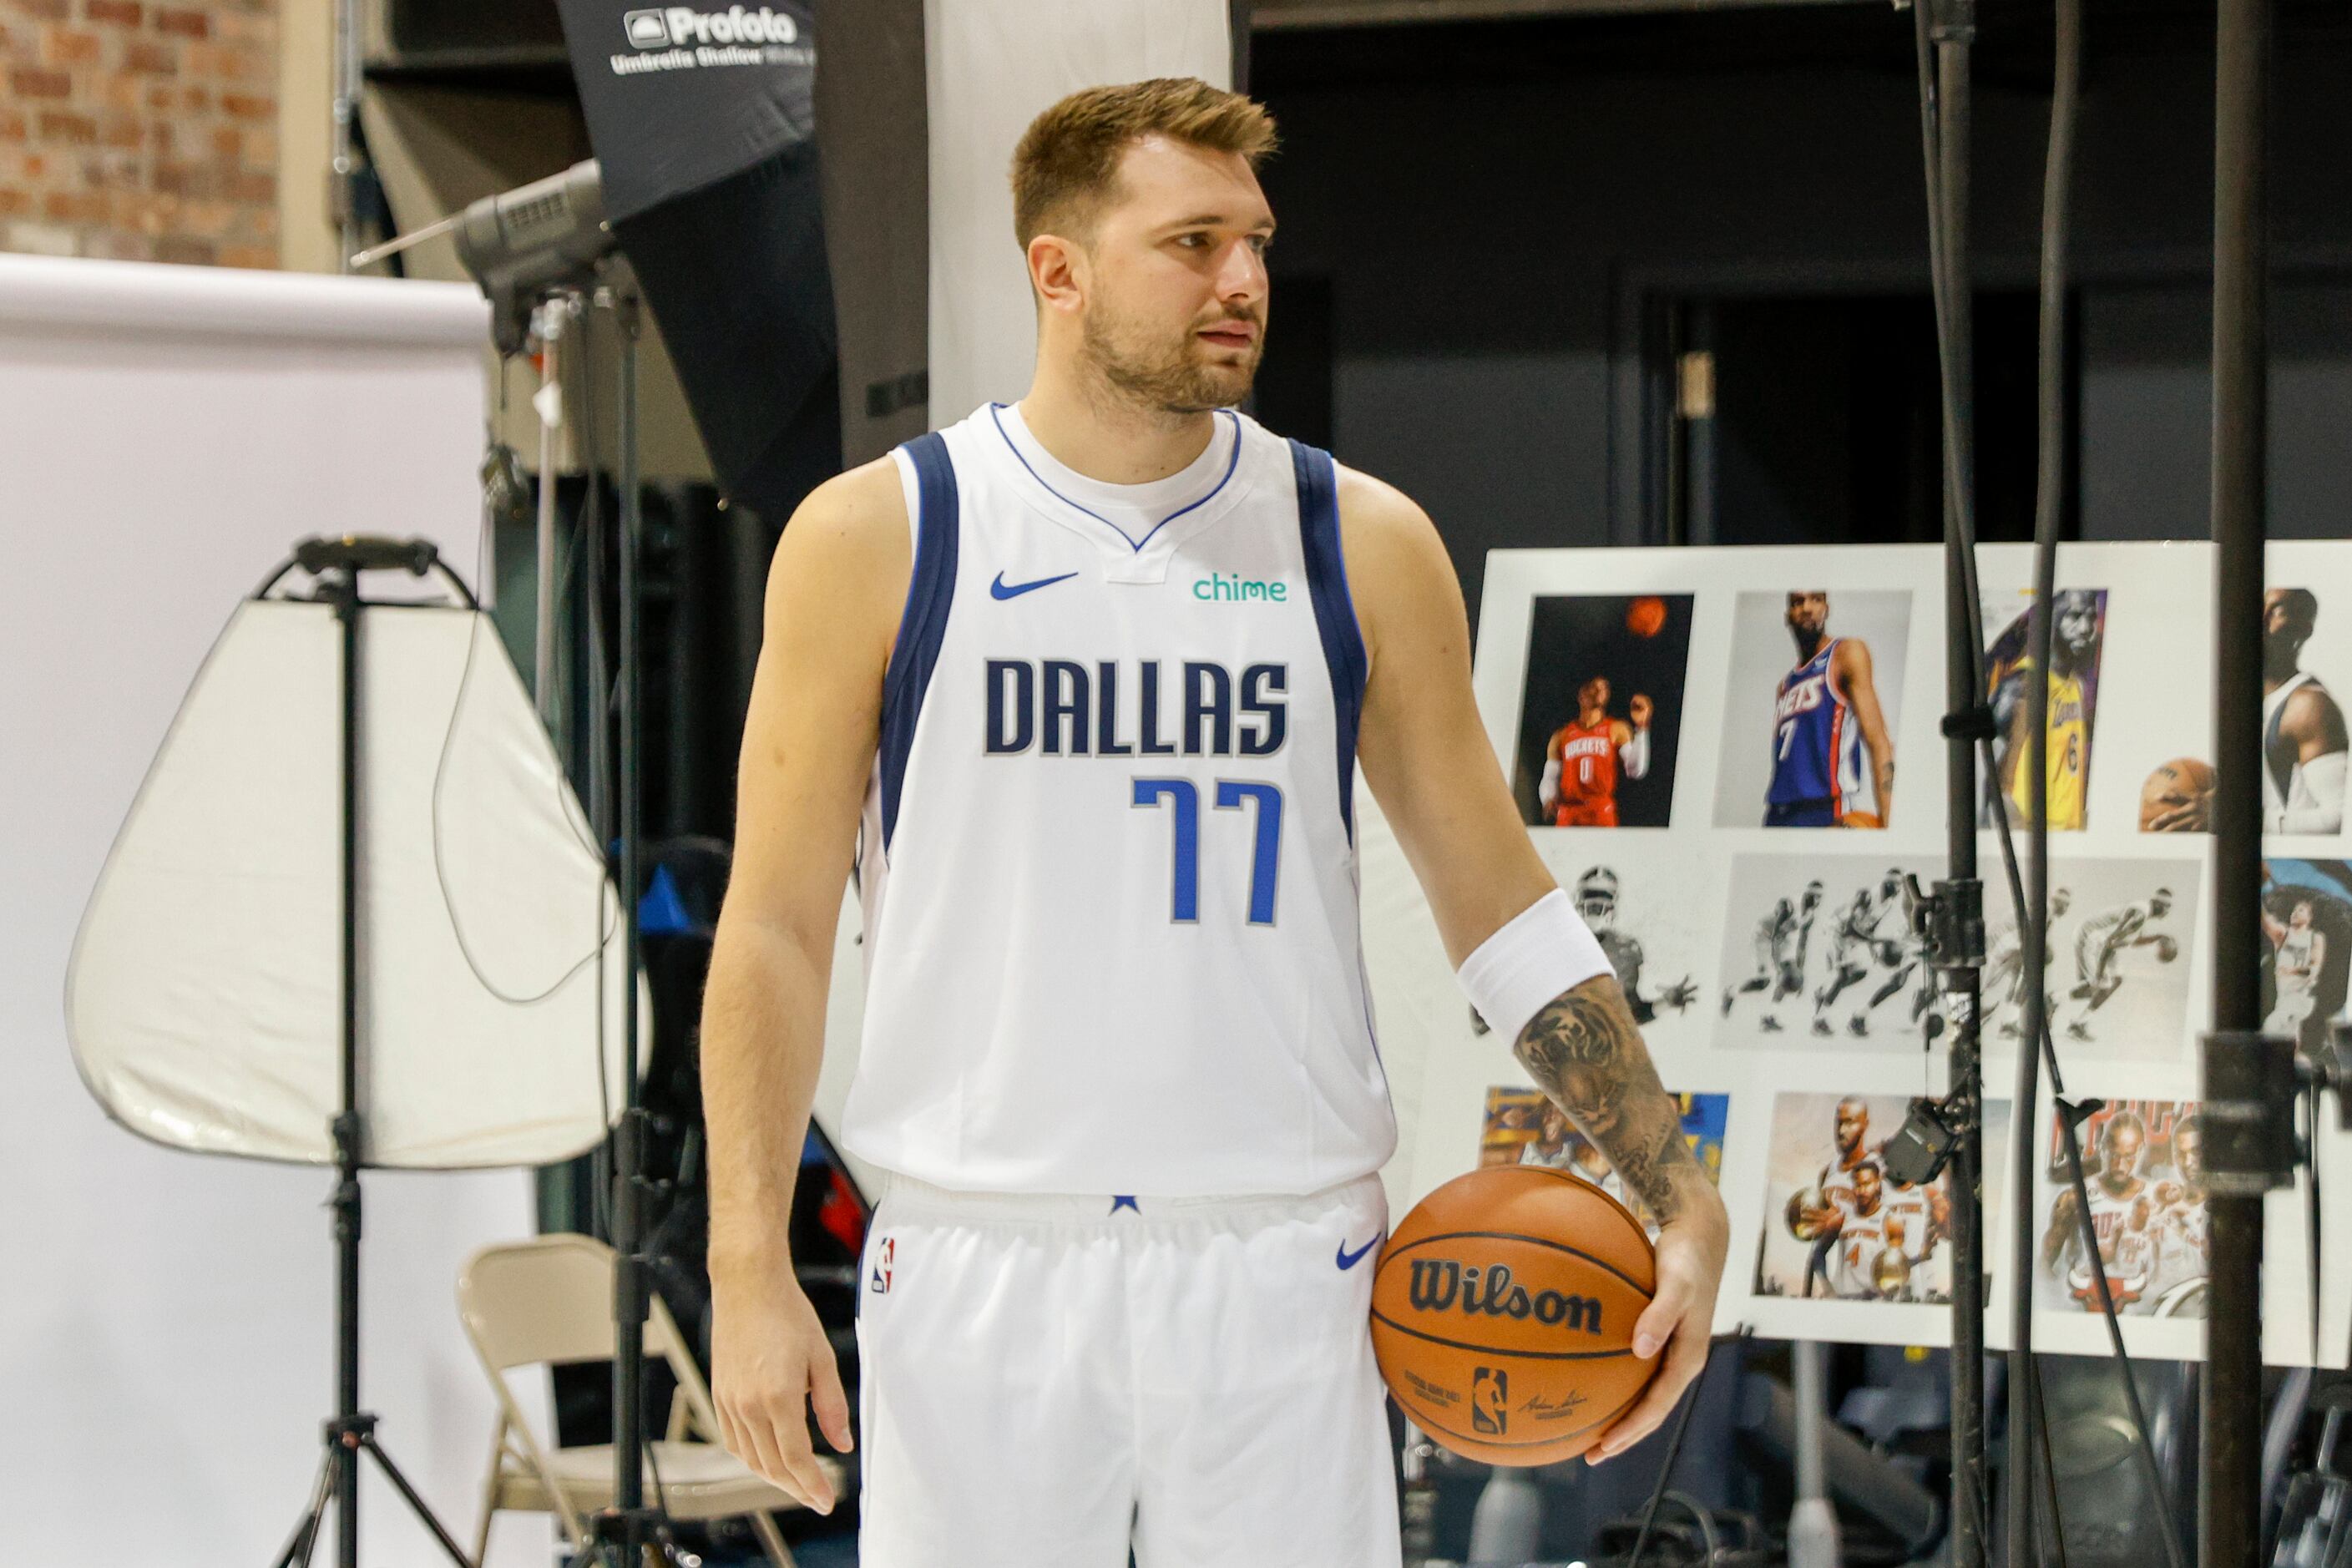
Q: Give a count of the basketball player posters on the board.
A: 9